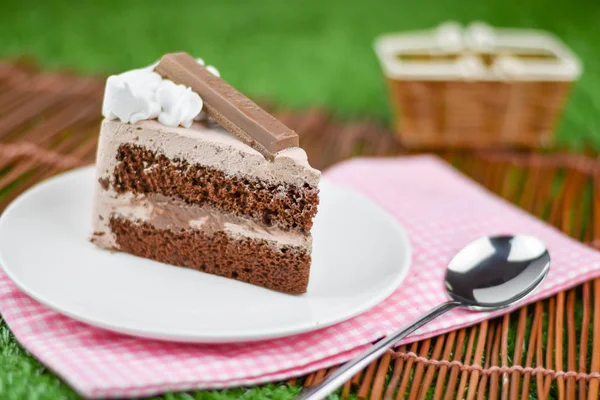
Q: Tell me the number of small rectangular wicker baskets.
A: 1